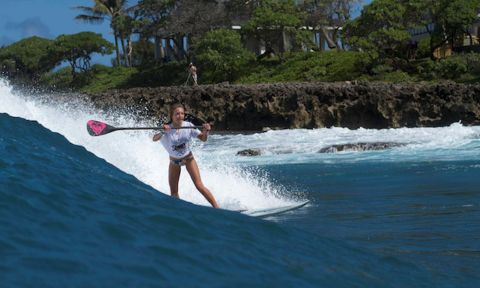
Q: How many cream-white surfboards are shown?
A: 1